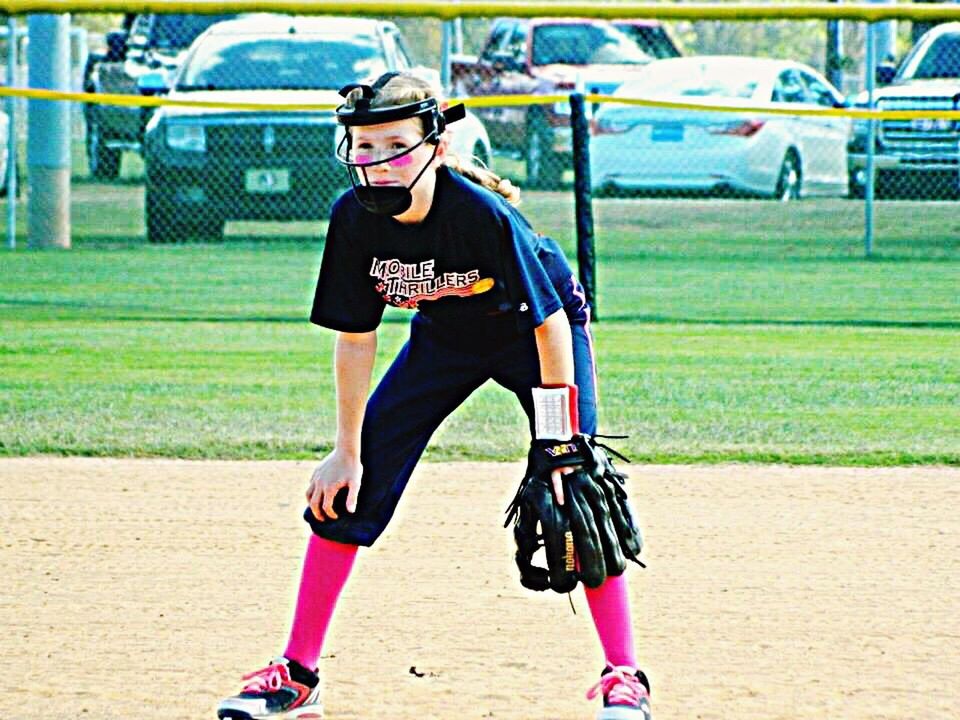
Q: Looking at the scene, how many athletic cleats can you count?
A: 2